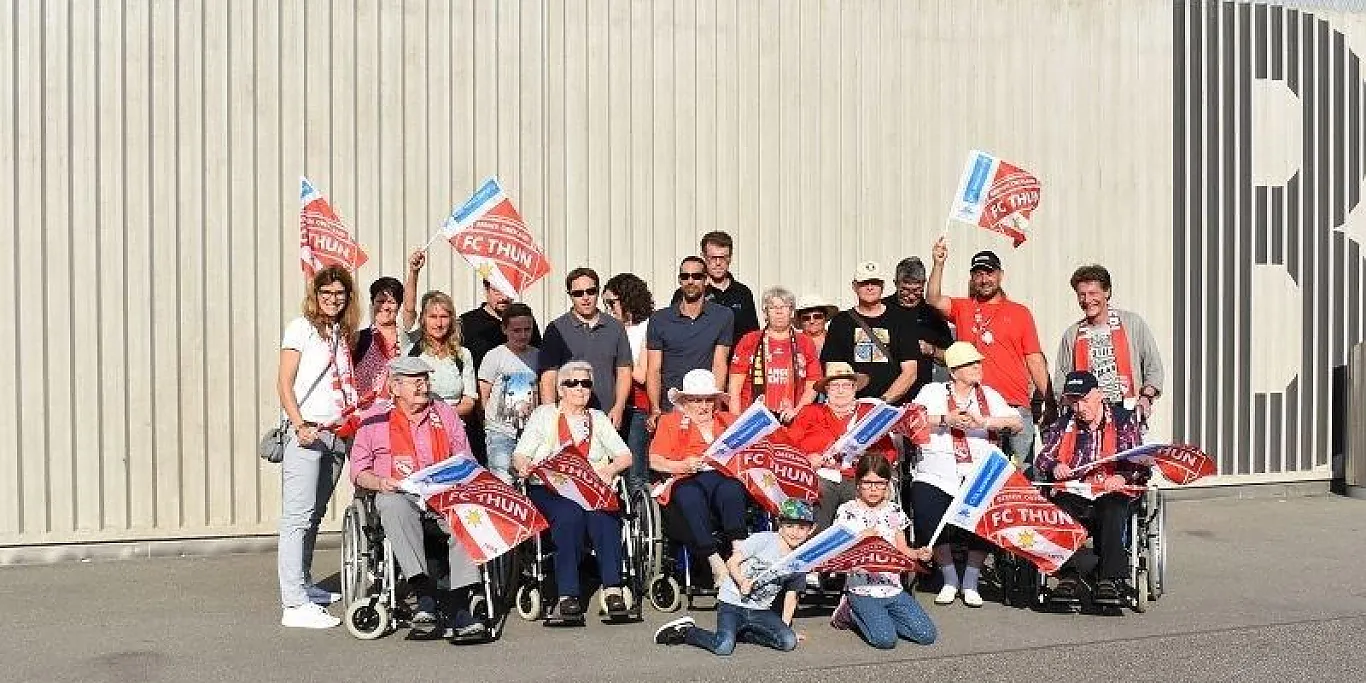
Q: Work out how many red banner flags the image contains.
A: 10